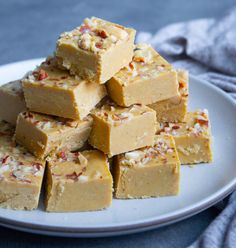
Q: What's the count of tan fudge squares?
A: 11